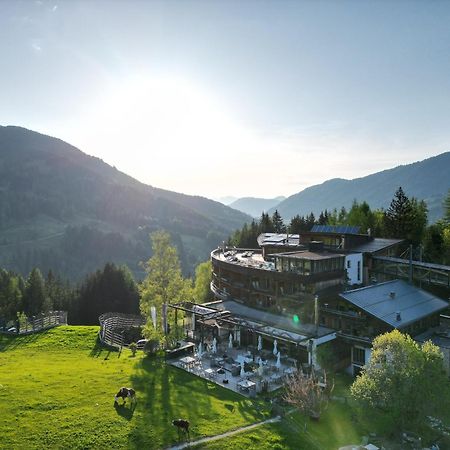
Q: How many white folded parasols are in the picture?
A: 8